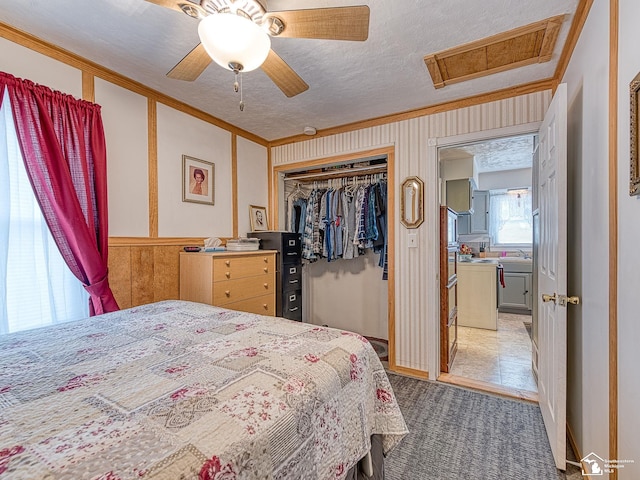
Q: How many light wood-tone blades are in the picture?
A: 4